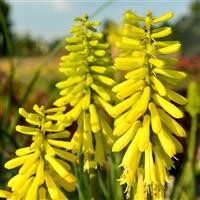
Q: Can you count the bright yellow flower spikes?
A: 3